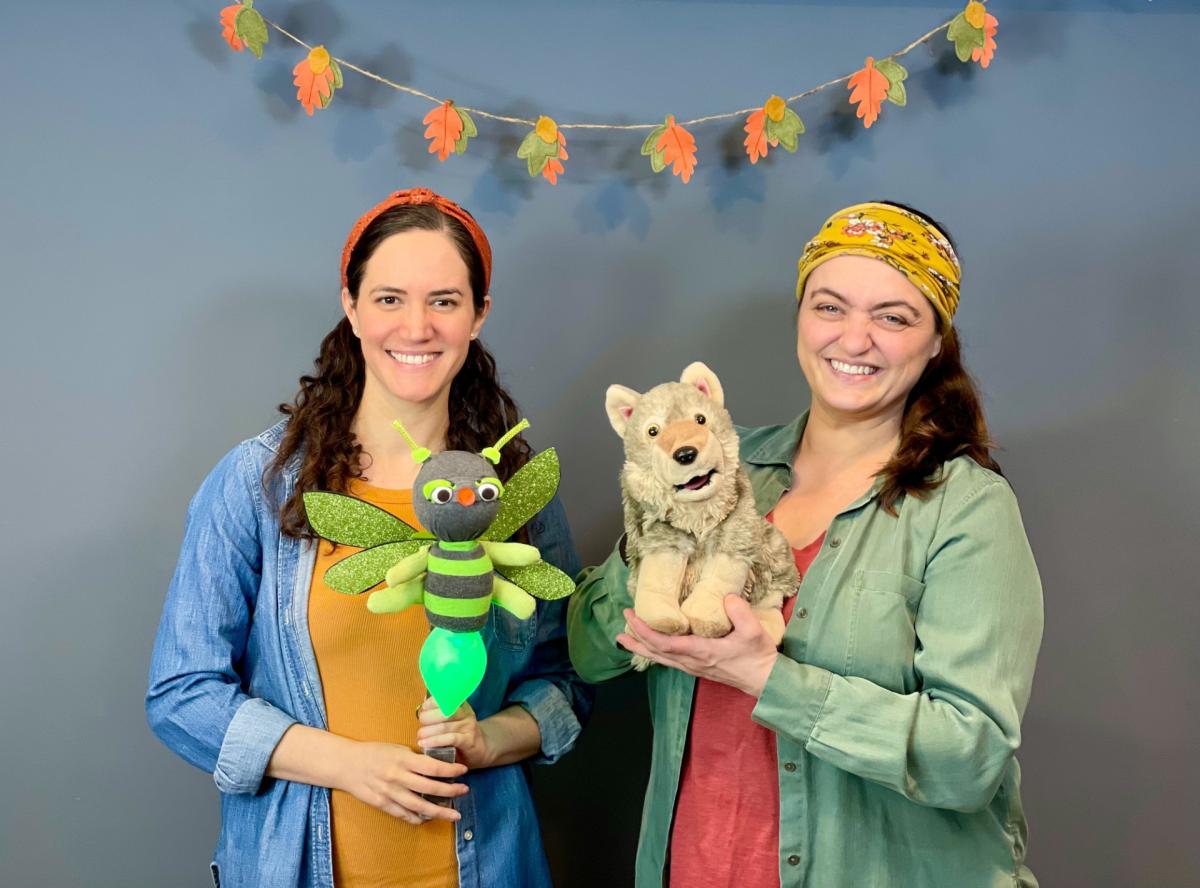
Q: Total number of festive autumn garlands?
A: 1